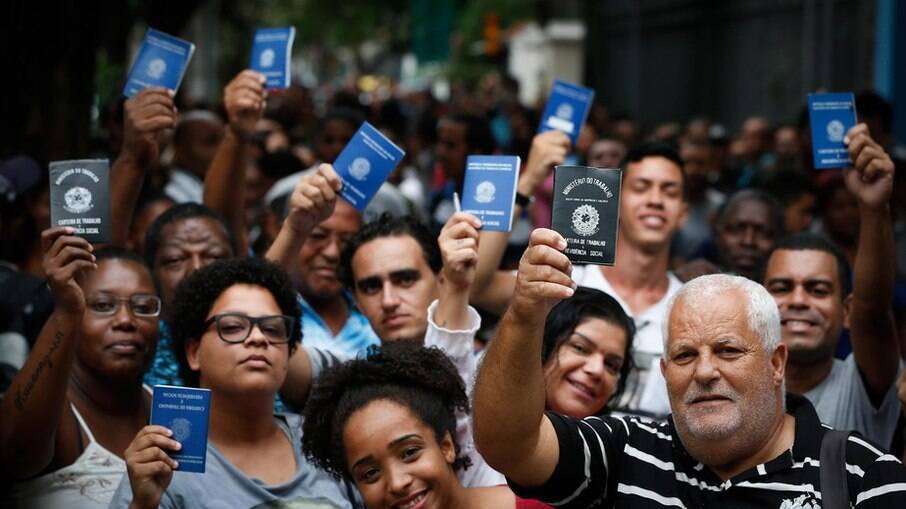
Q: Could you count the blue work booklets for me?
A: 7